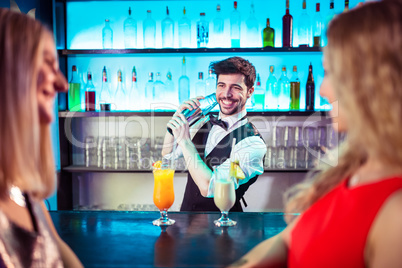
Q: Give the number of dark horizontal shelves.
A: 3